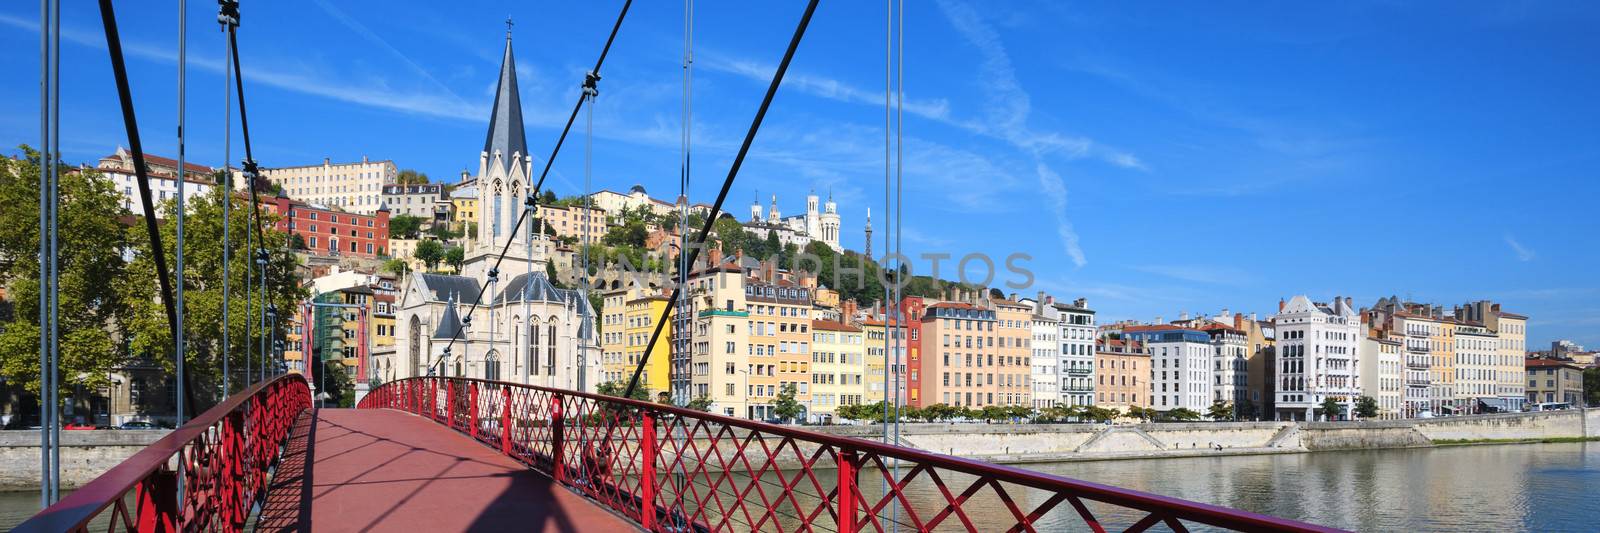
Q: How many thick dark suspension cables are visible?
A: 4